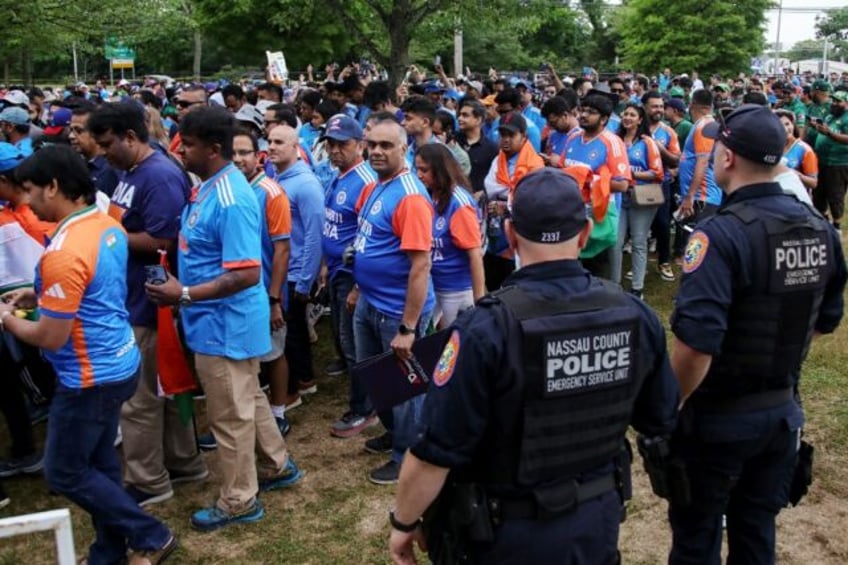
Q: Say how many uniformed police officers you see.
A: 2